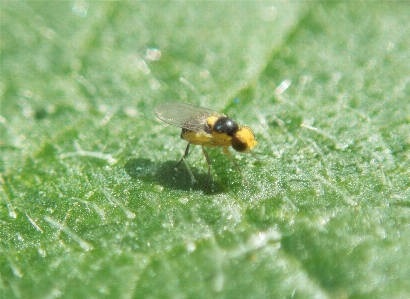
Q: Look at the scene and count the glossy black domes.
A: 1